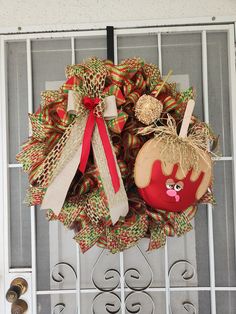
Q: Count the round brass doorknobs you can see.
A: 2